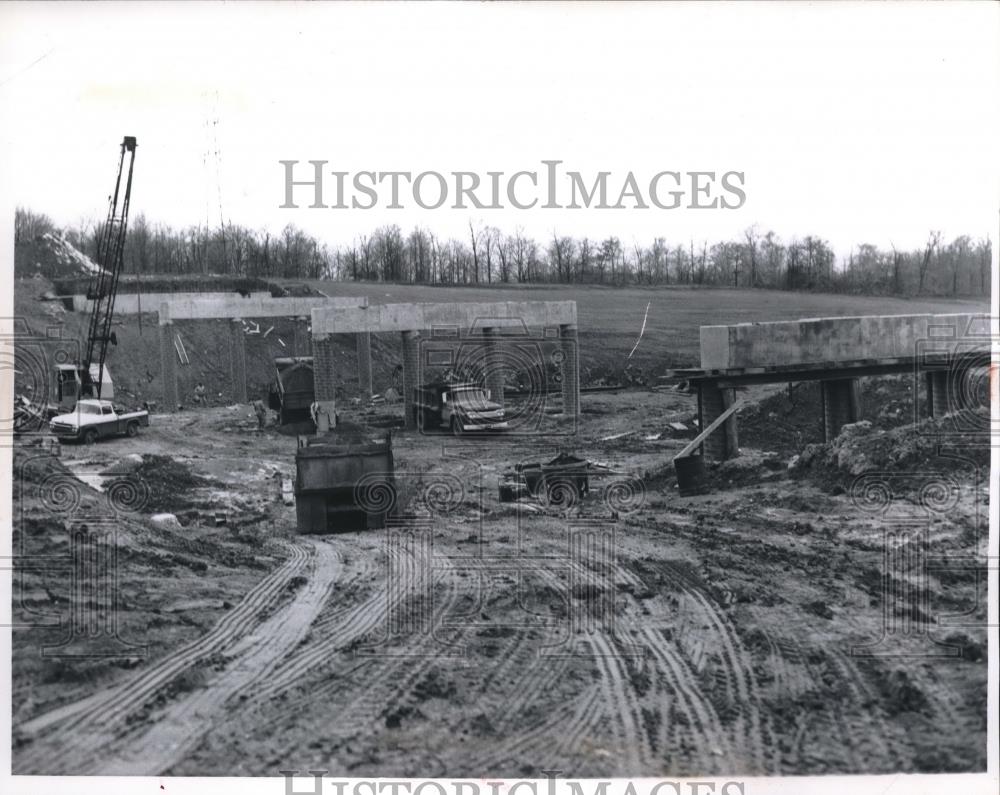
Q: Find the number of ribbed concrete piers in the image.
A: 11